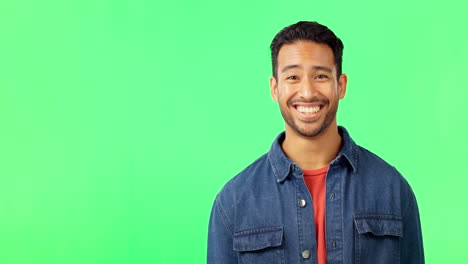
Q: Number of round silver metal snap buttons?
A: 2